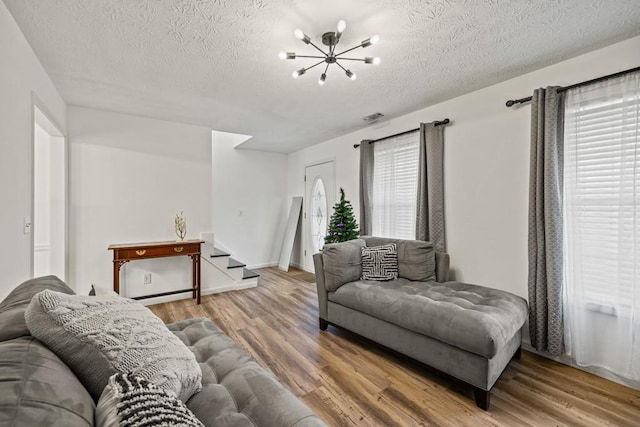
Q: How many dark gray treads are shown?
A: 3